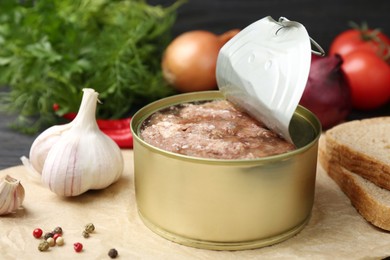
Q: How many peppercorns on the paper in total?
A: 11